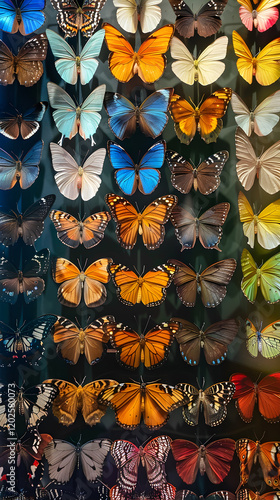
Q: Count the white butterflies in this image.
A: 5